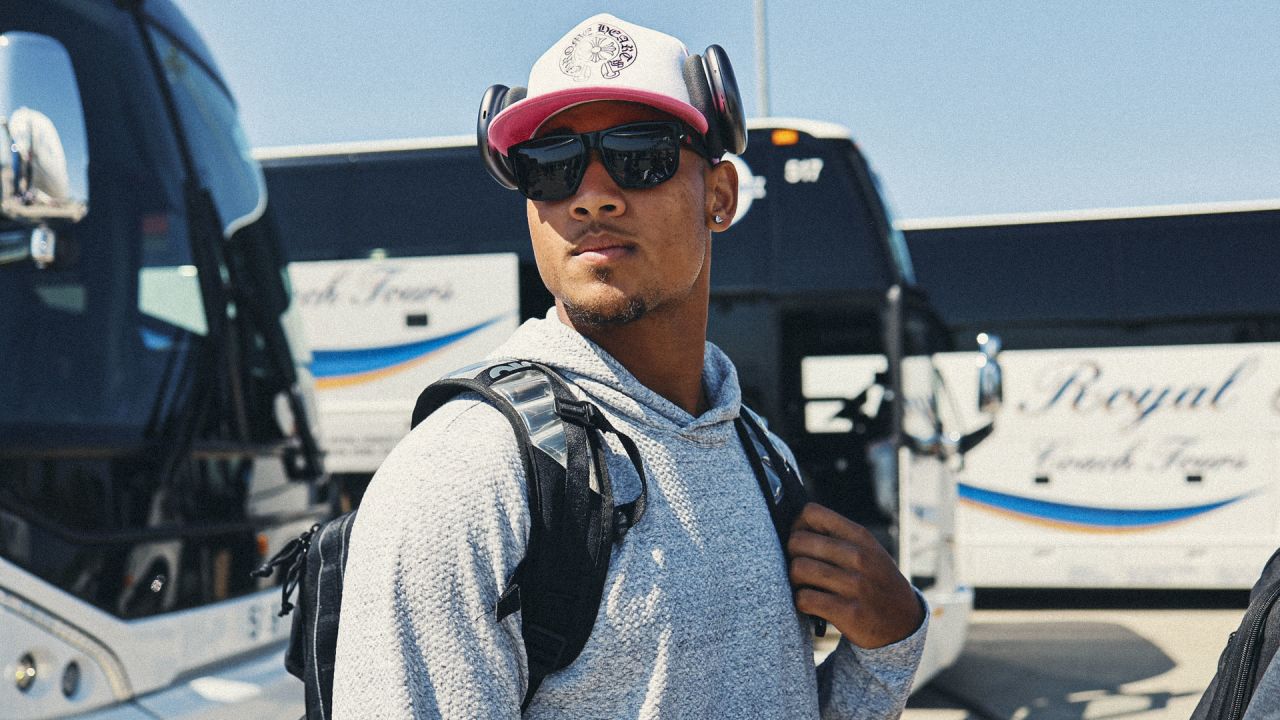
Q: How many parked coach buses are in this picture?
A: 3